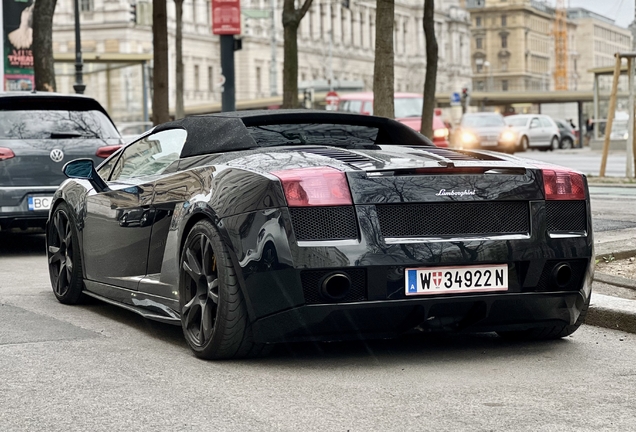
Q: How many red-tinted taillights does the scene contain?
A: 4